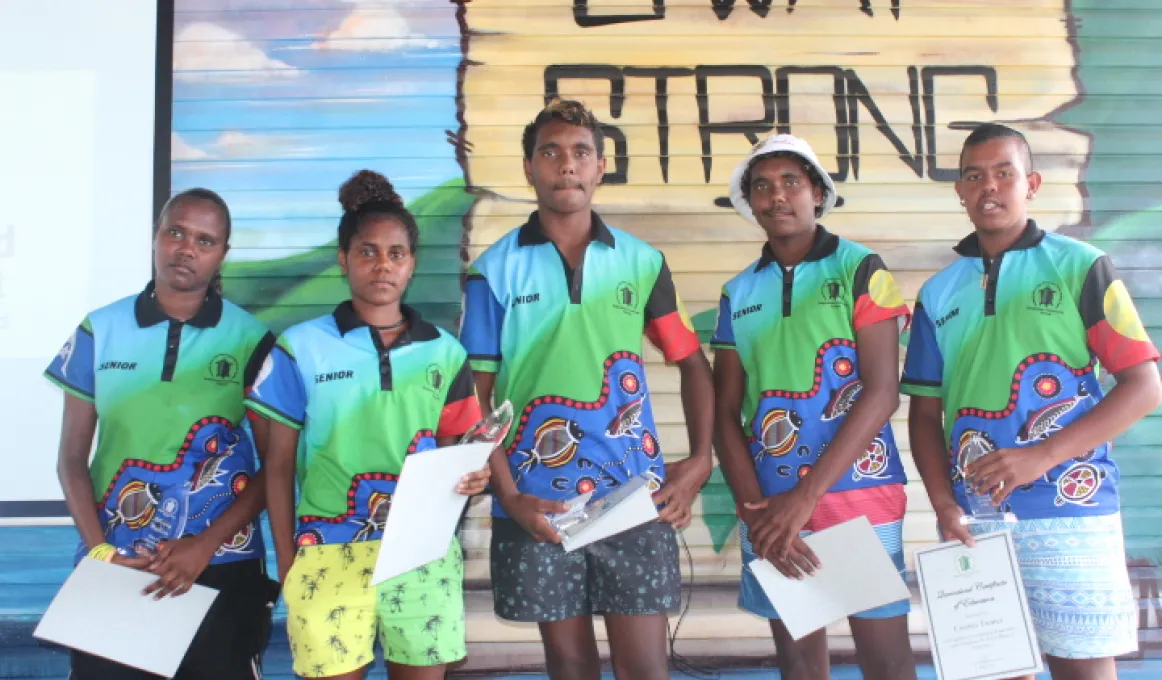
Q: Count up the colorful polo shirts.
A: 5